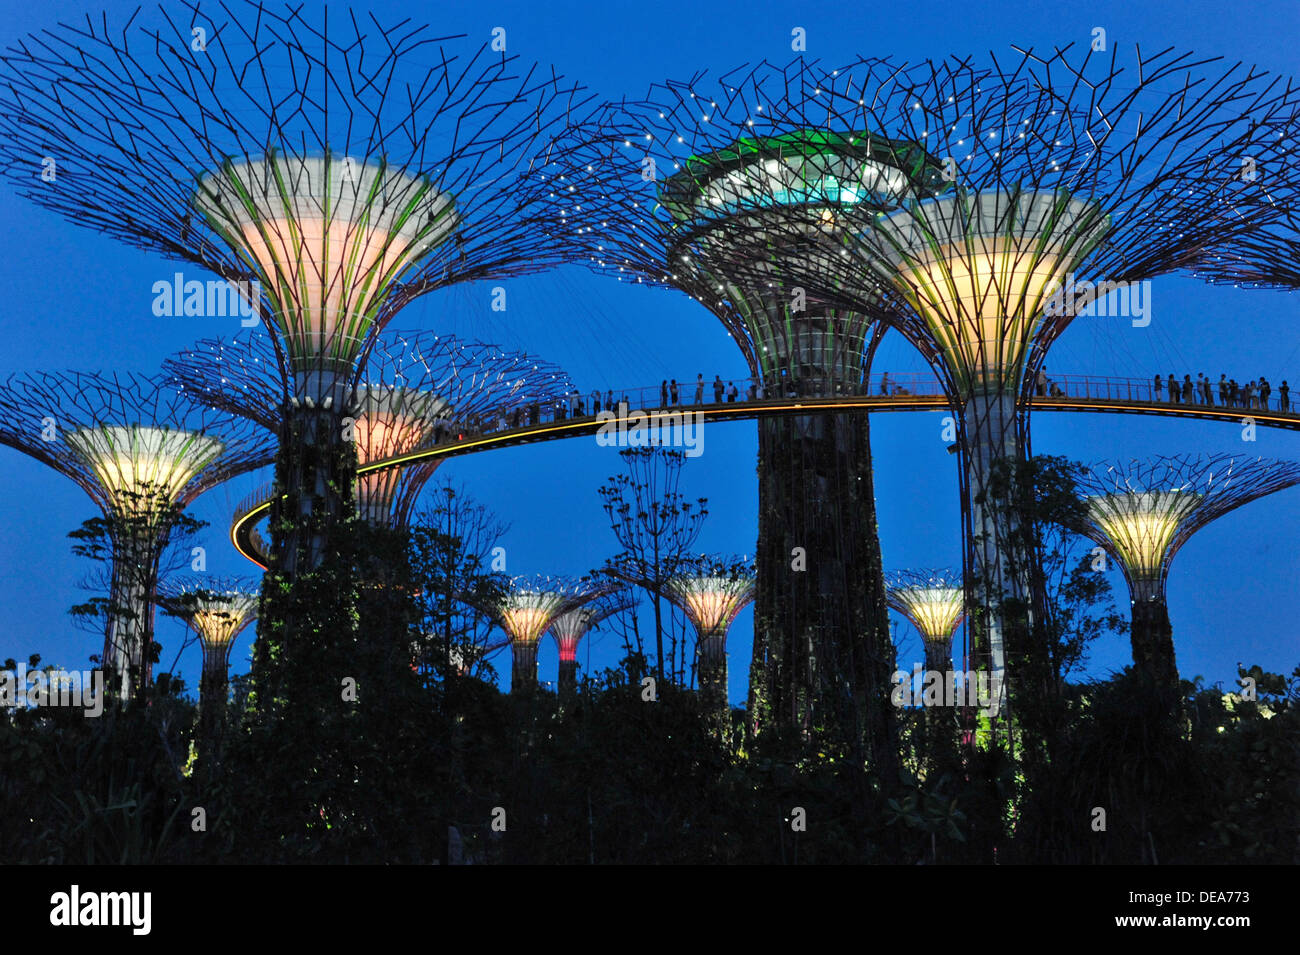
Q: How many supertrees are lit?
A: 11